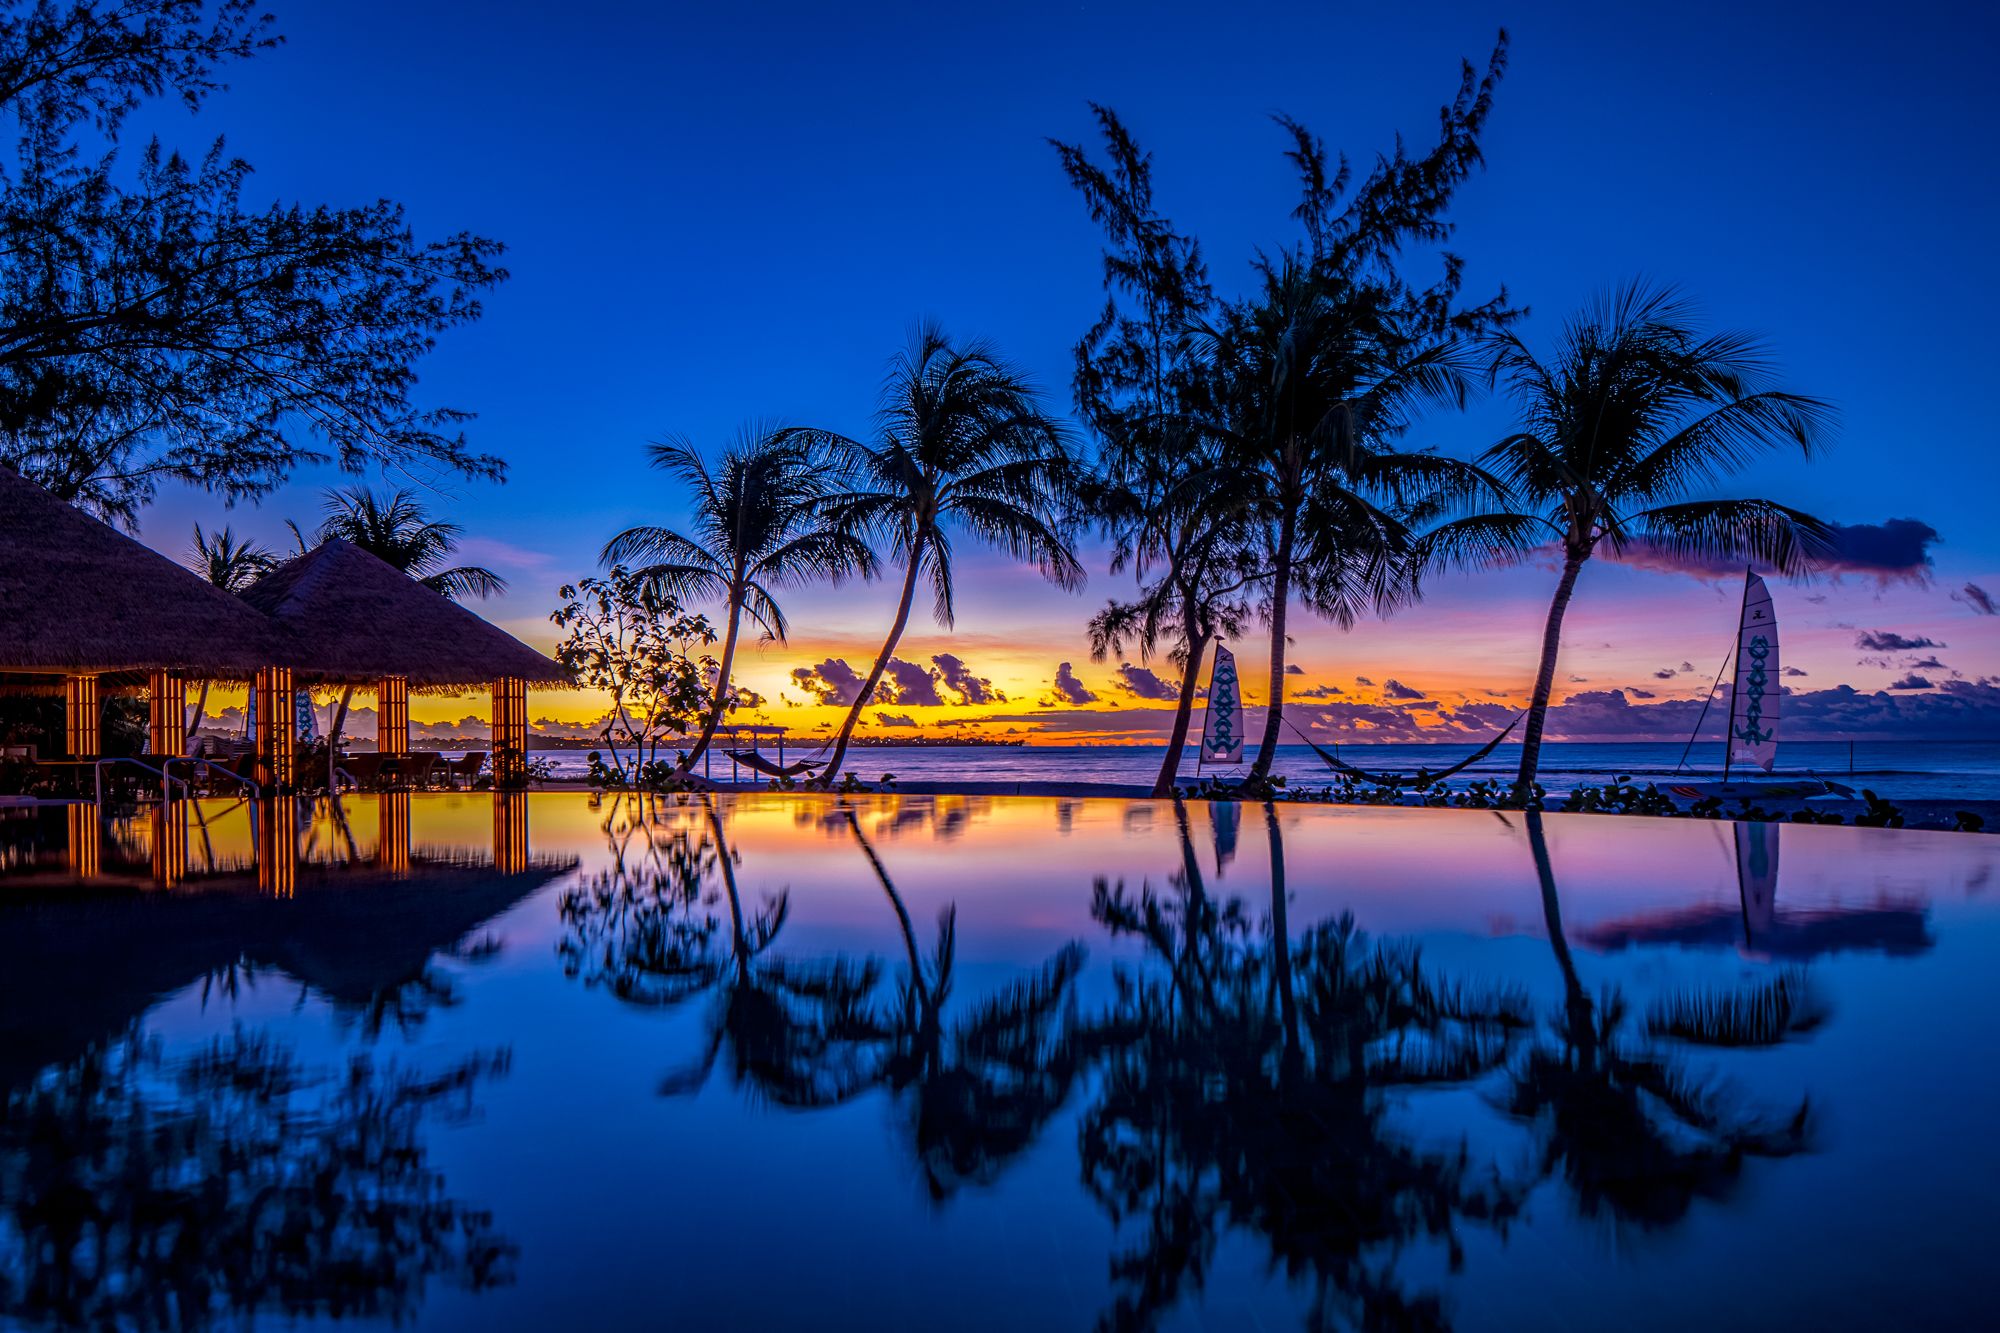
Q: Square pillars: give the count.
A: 5